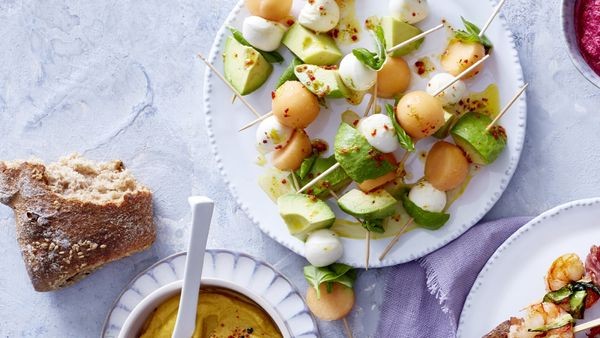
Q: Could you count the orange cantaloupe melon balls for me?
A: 9